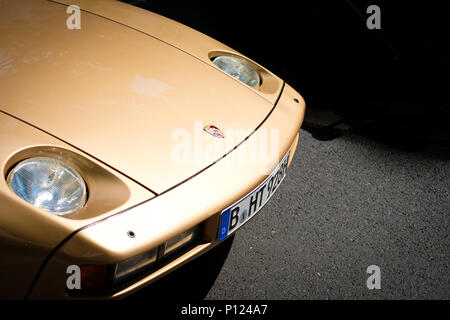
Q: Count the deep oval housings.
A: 2